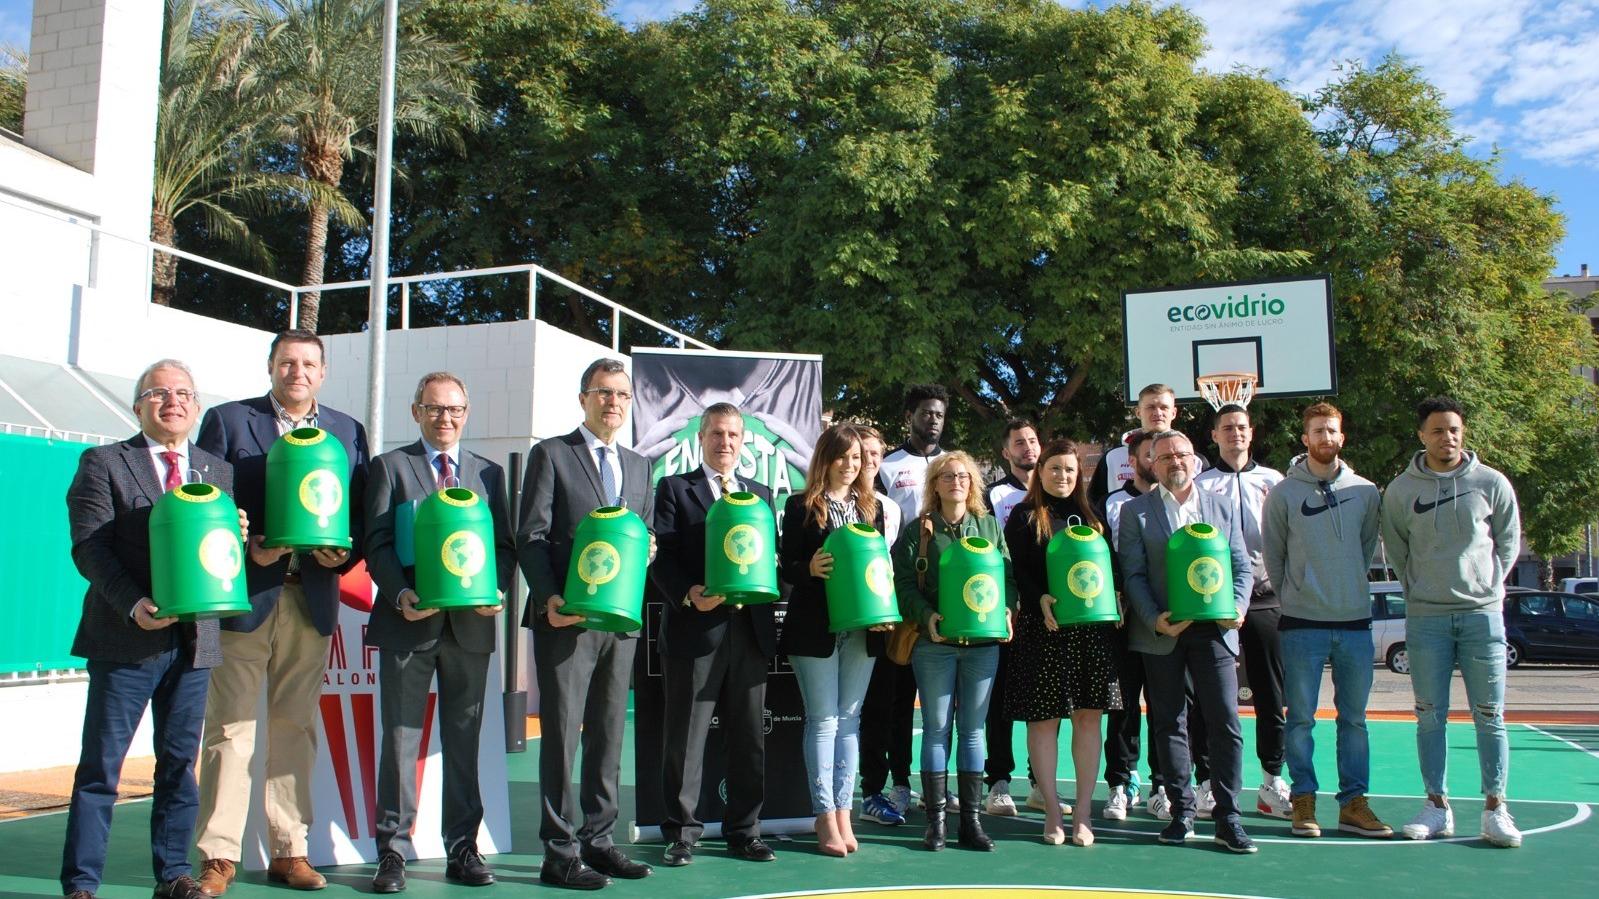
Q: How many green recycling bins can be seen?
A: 9